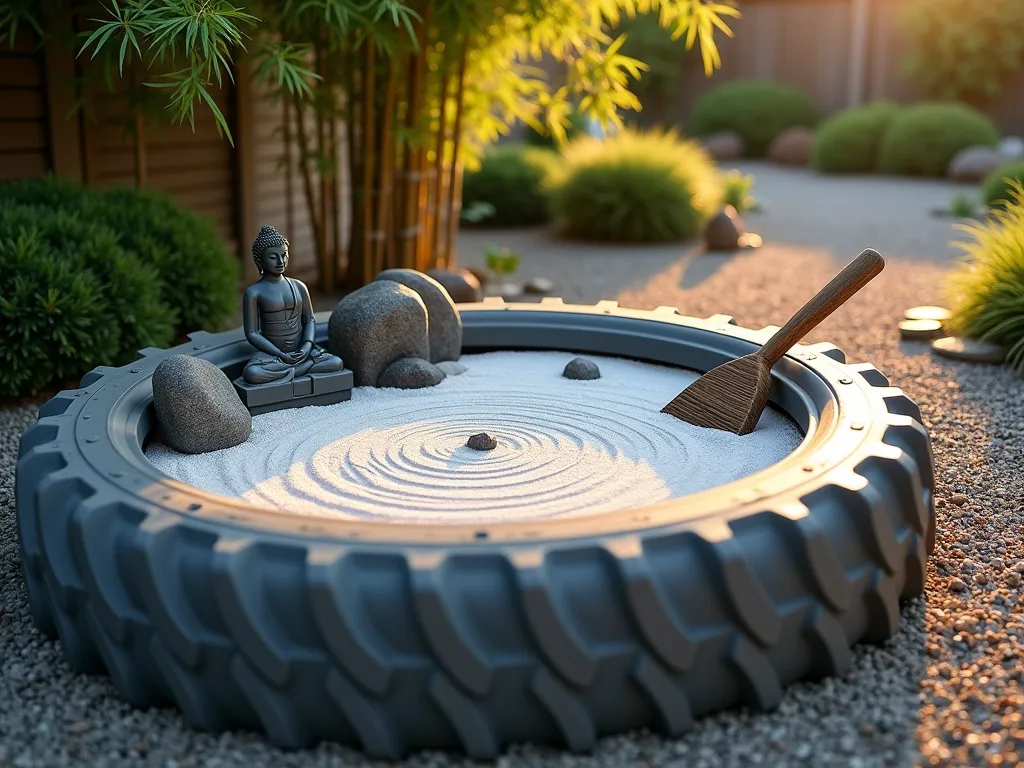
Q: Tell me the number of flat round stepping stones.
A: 3